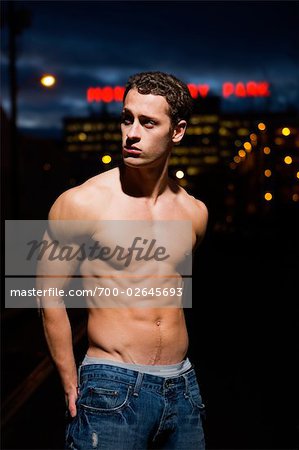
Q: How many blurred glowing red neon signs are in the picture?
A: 1